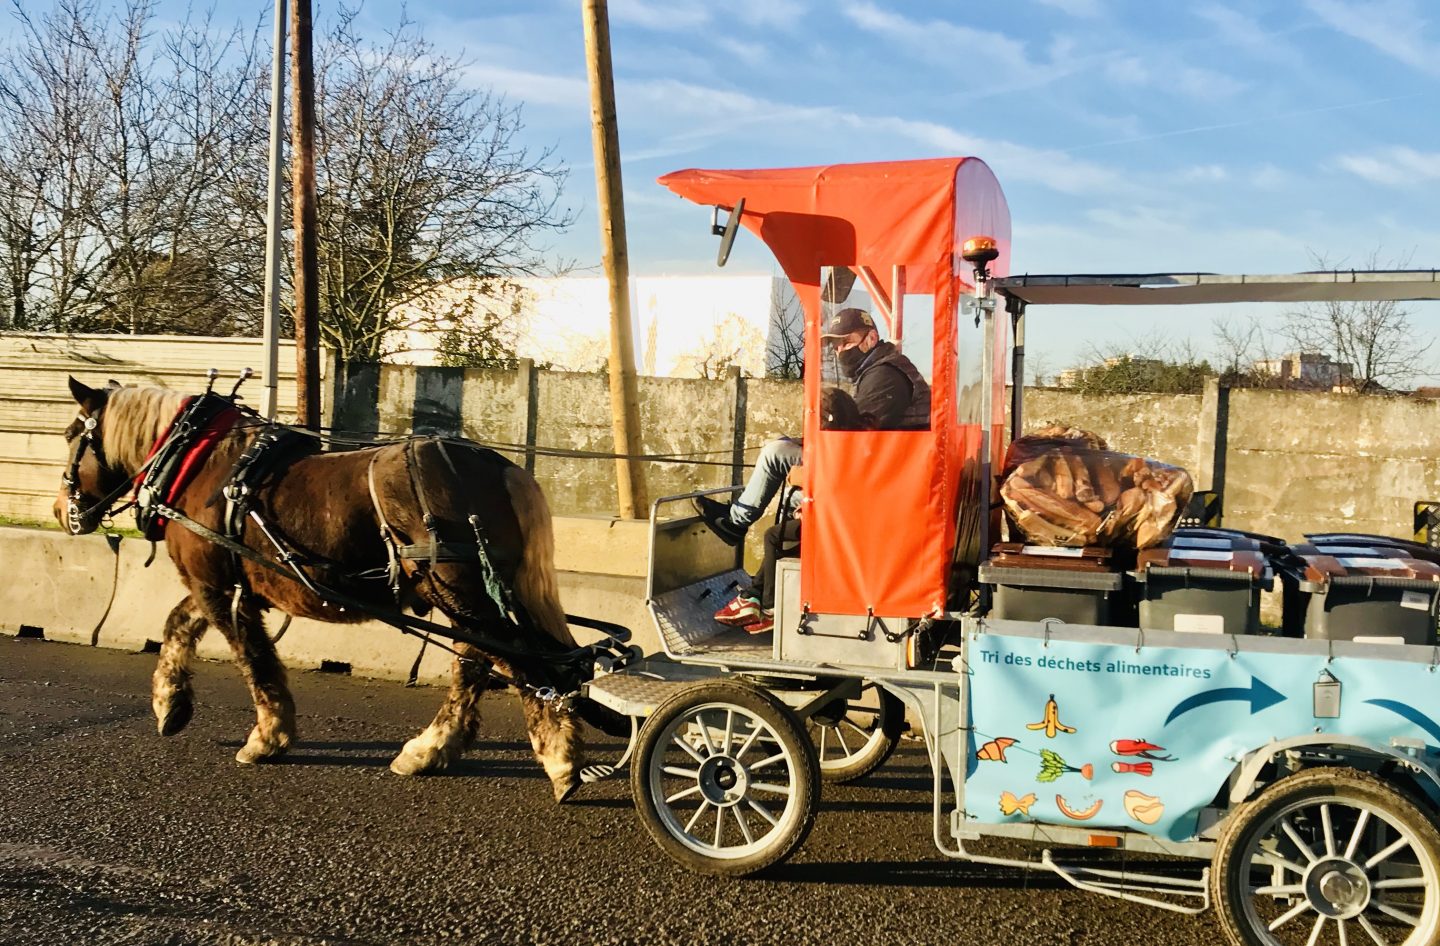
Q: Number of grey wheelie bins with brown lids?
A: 3